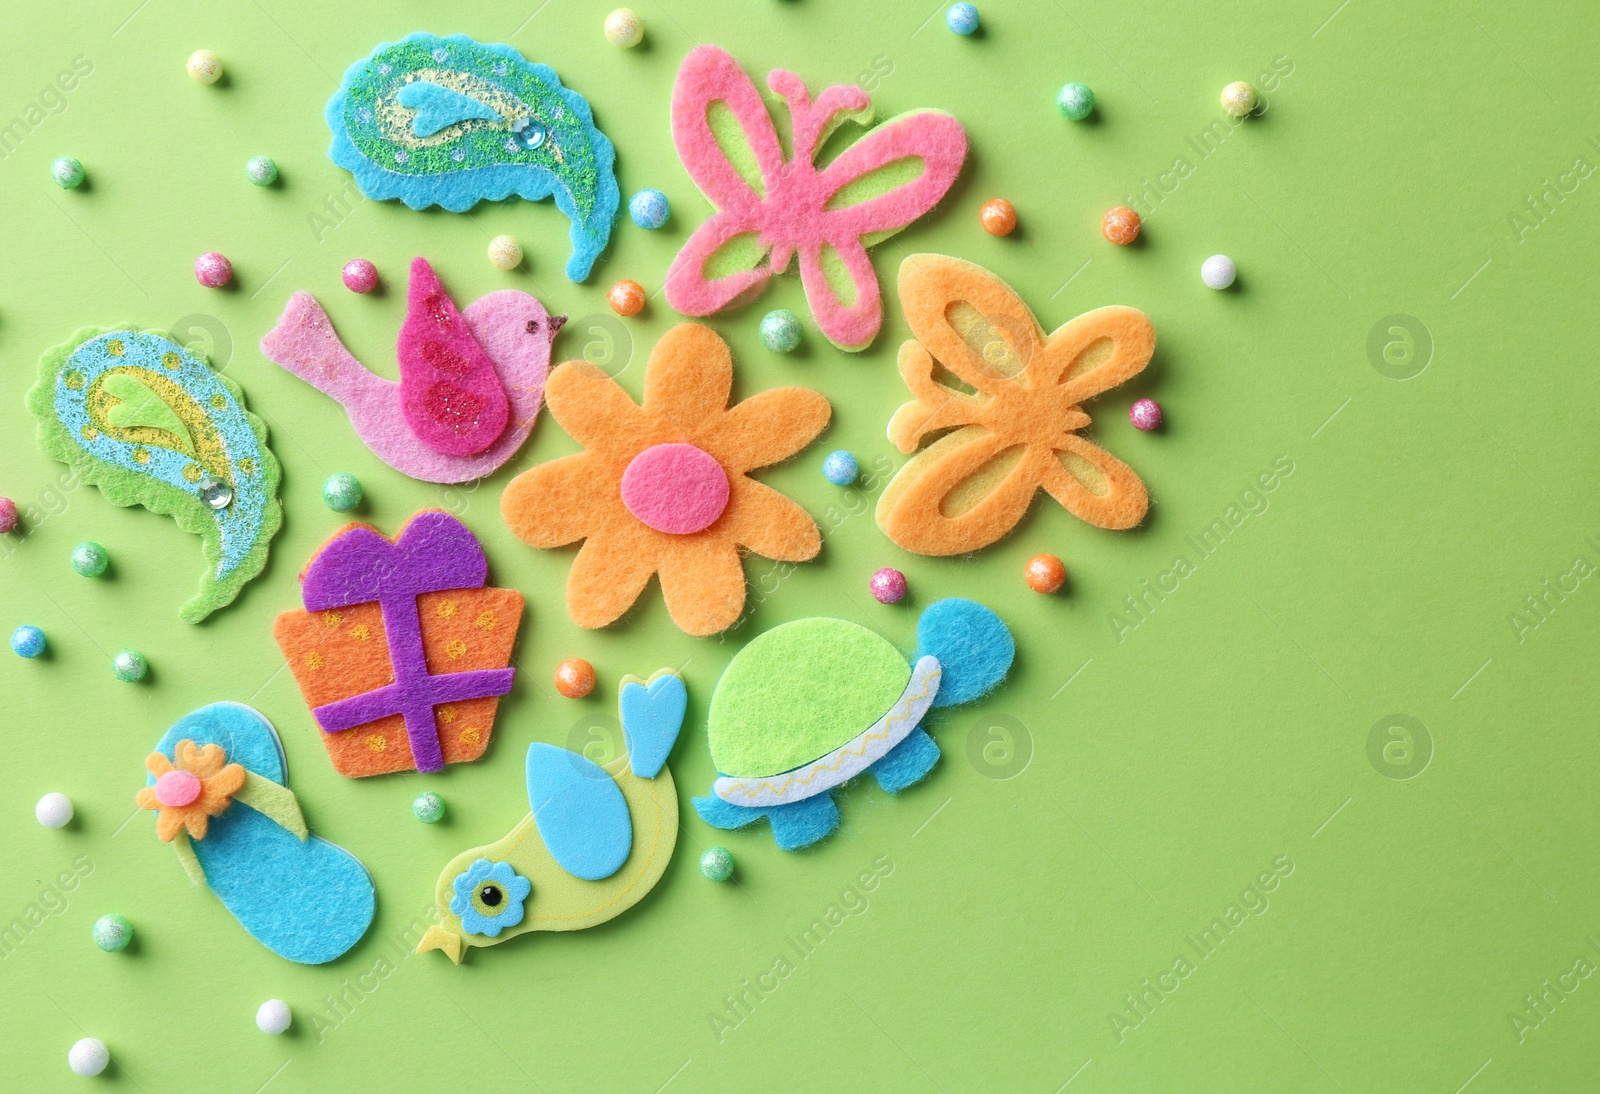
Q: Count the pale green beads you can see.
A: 10